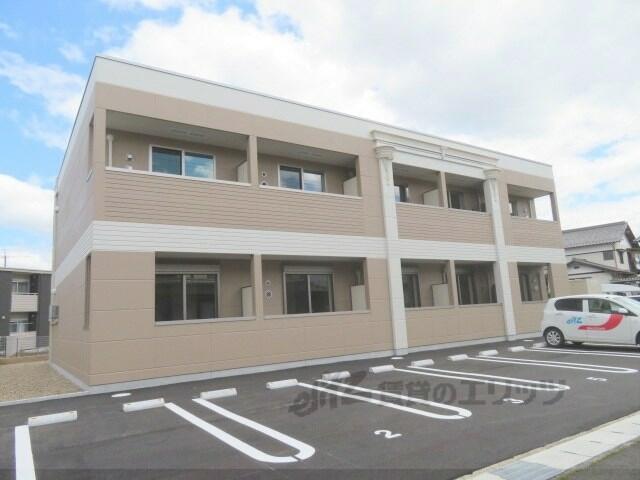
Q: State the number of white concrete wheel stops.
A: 11